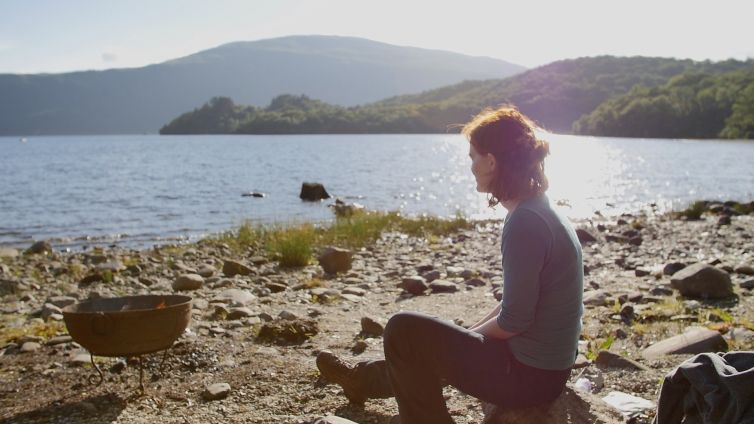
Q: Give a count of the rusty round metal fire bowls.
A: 1